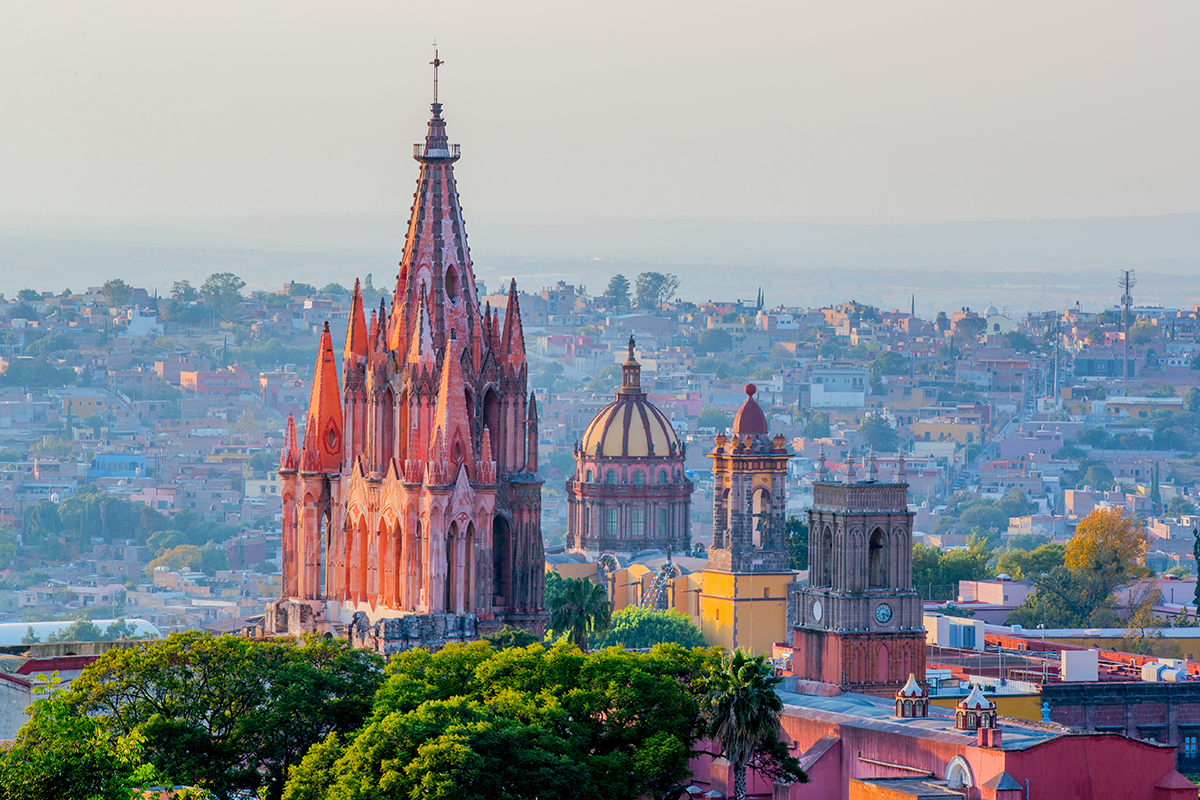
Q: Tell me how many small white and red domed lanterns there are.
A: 2